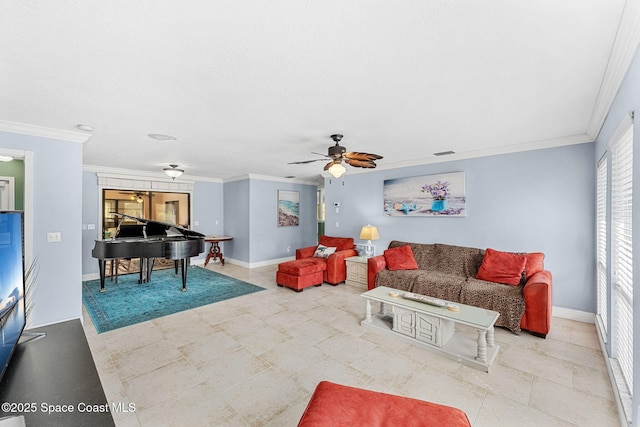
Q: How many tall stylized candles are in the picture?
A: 0